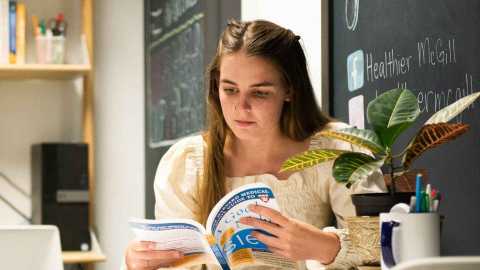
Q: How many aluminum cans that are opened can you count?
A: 0